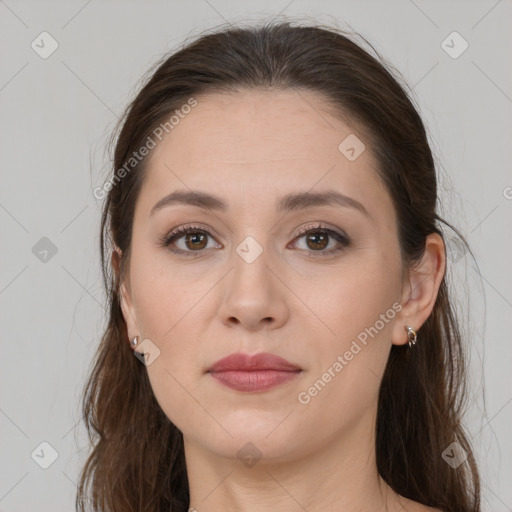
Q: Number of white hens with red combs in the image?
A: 0